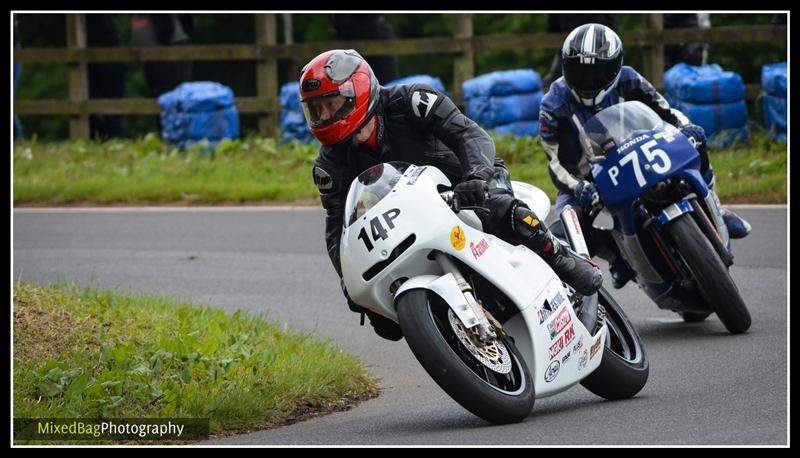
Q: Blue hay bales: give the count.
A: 6